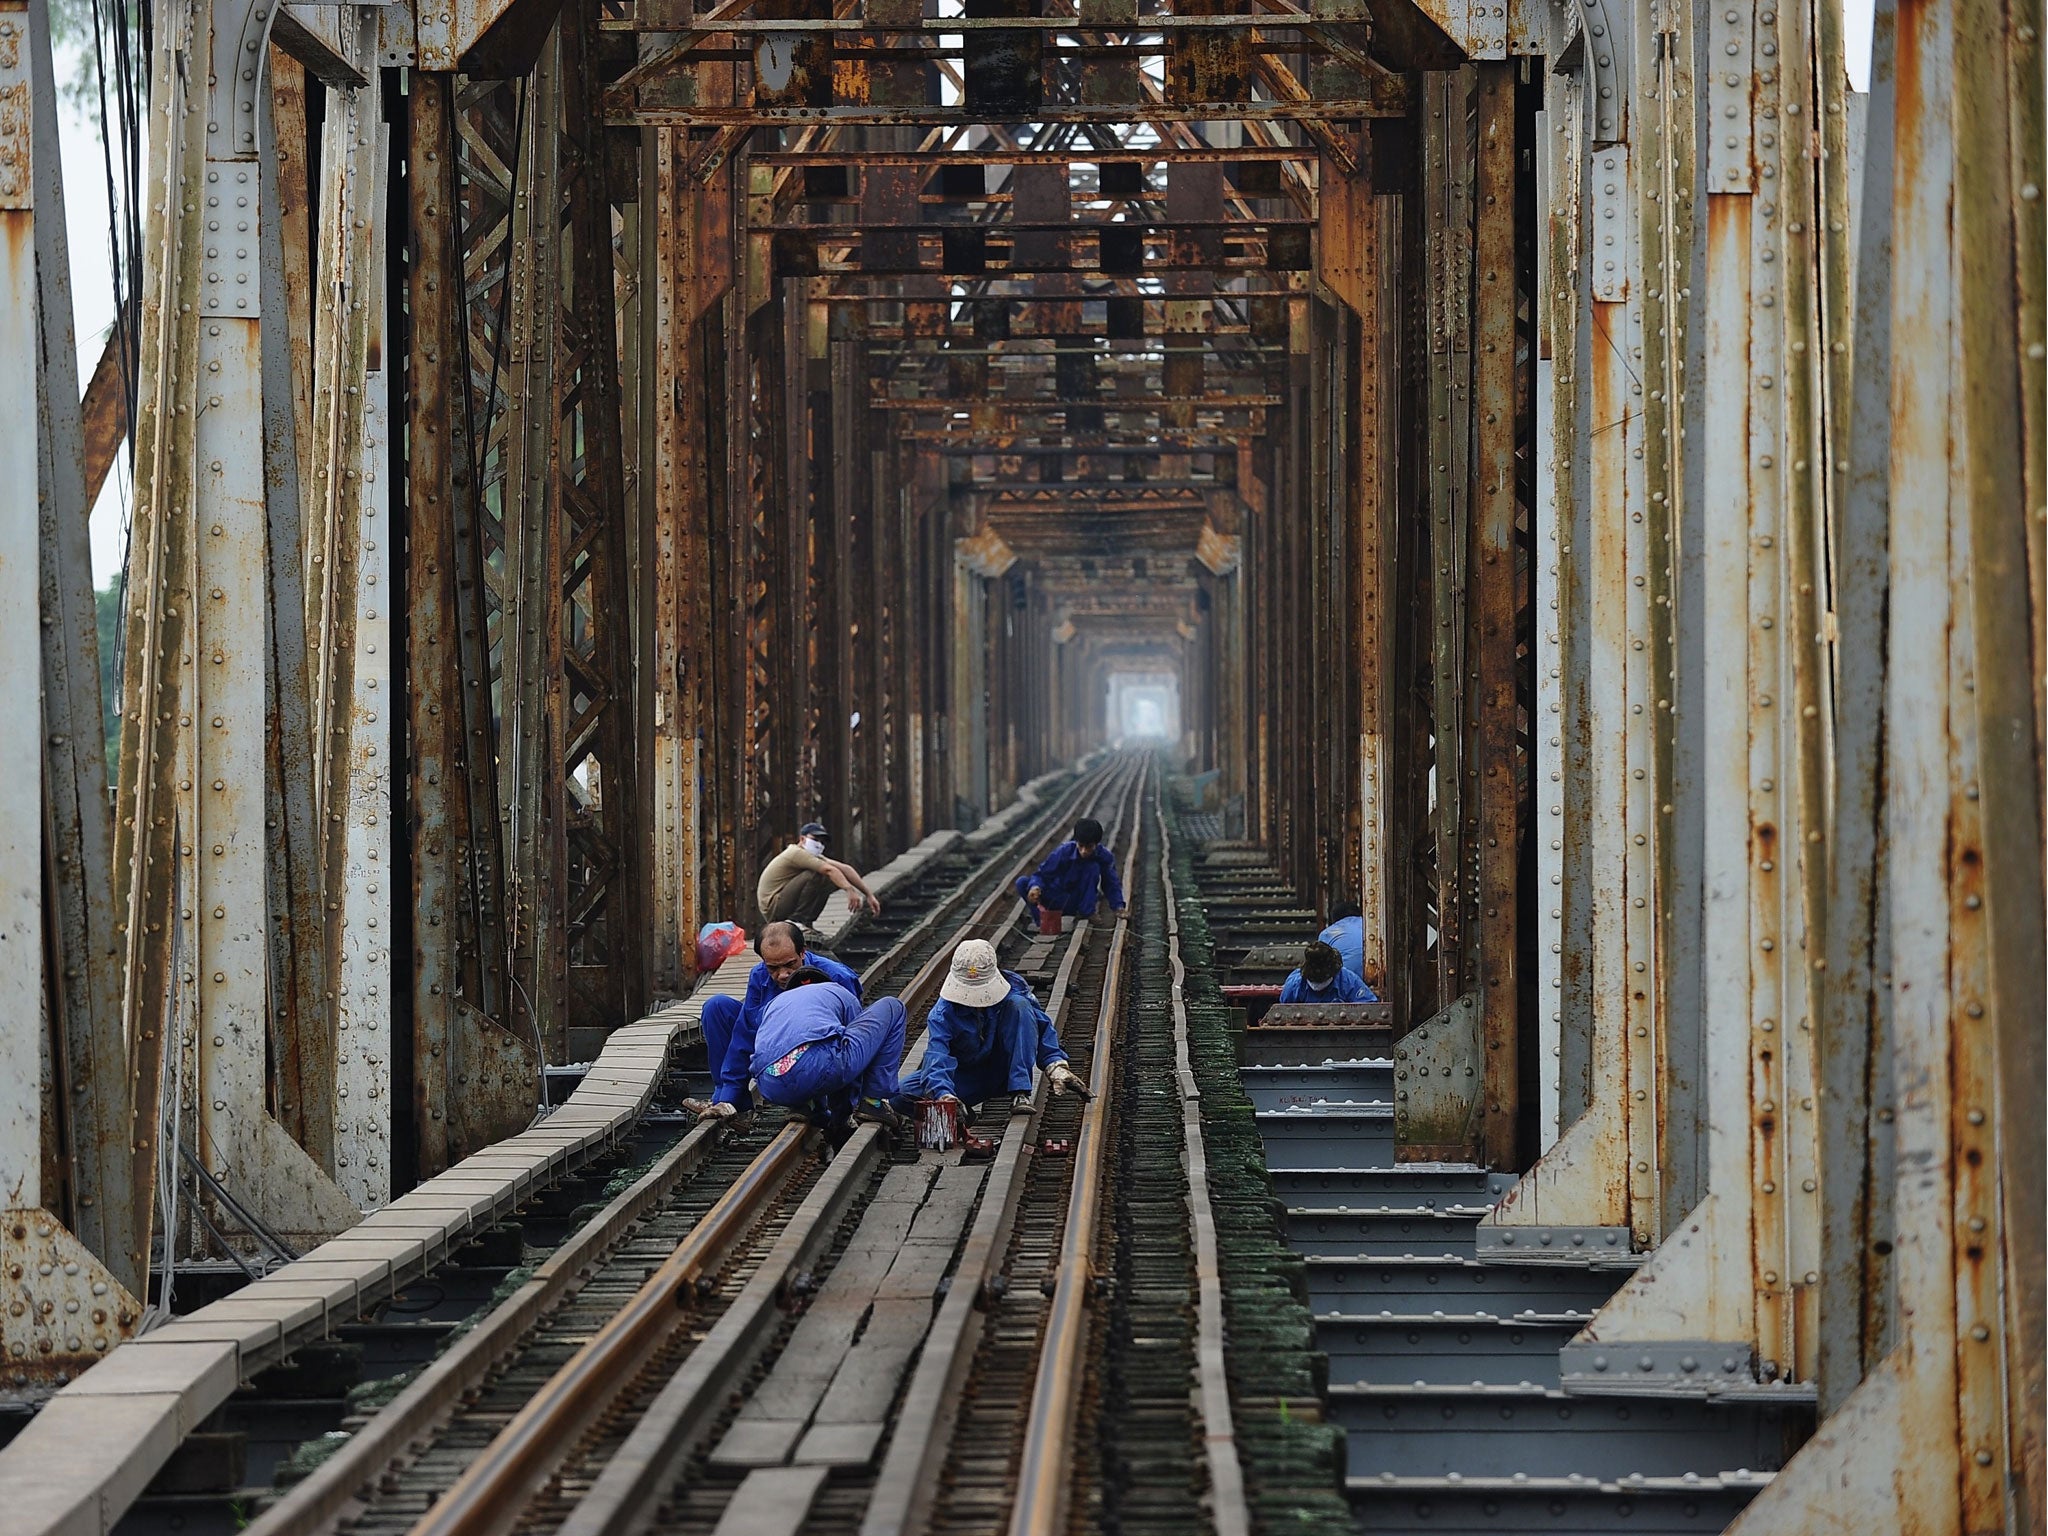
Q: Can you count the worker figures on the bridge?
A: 7